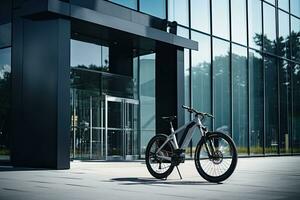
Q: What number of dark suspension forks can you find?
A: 1